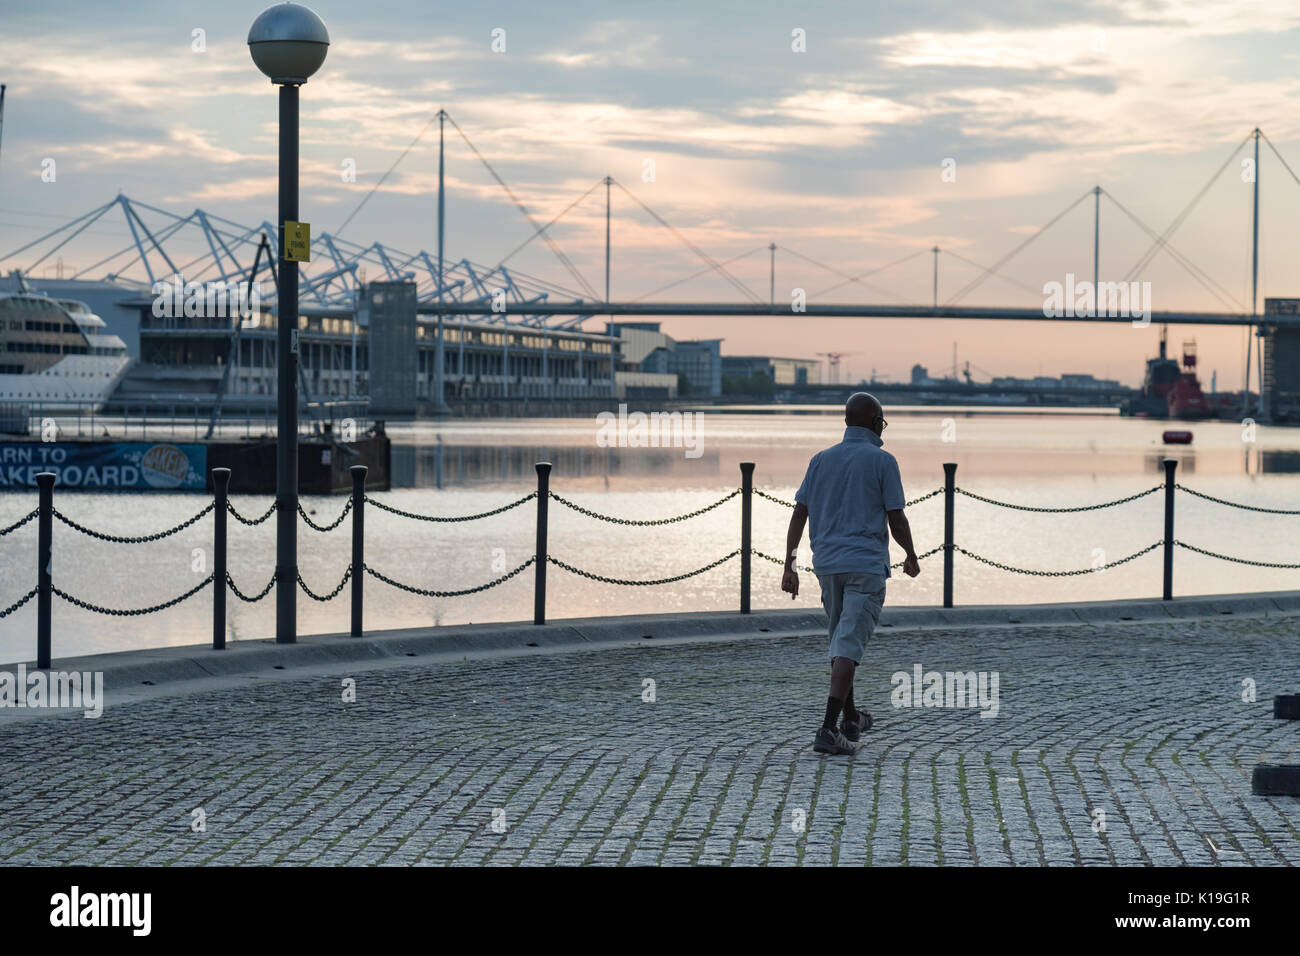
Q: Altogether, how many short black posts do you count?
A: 7